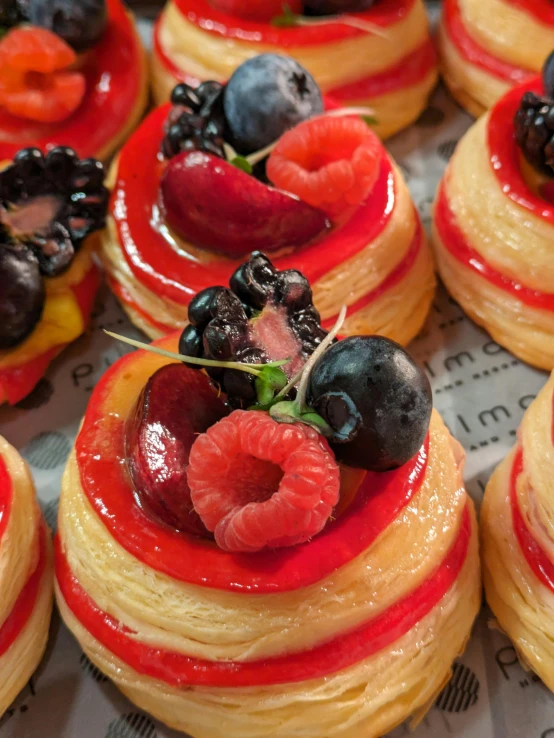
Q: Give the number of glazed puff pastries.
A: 9